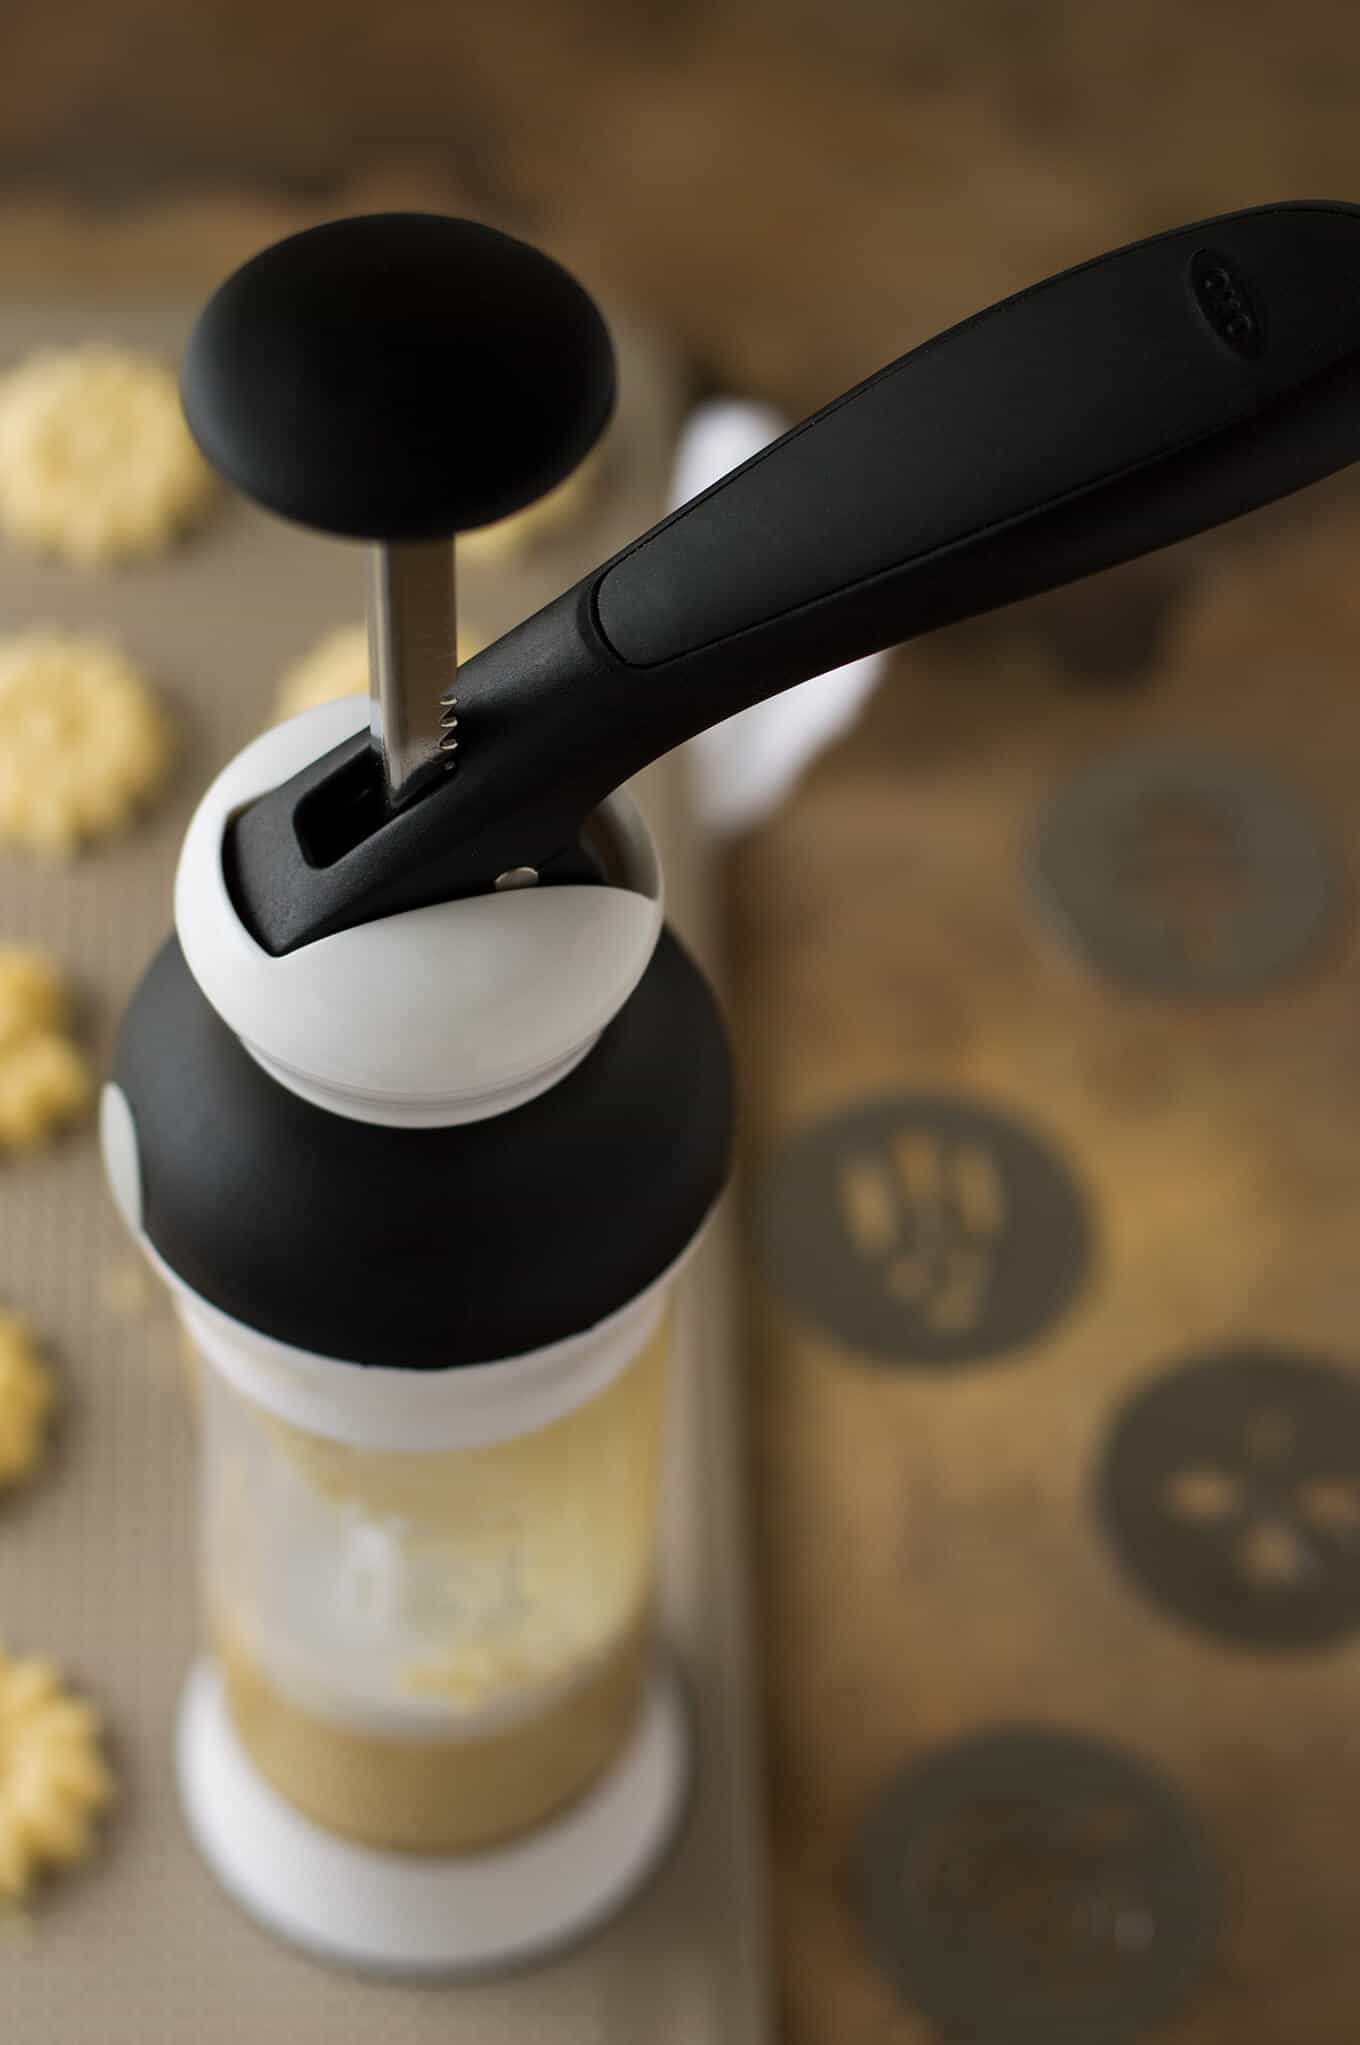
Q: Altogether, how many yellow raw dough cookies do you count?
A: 7